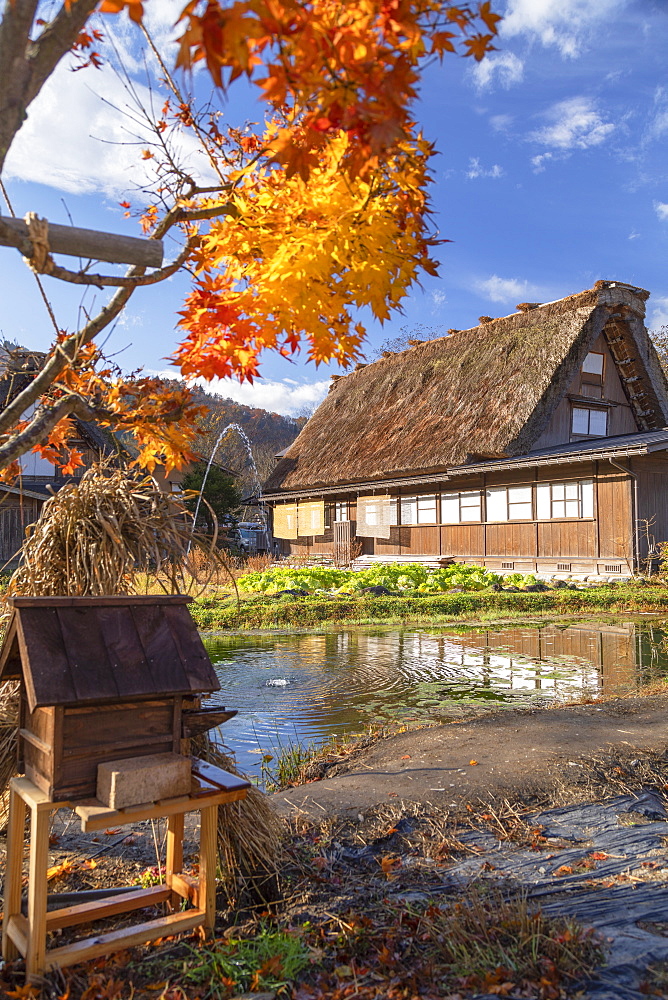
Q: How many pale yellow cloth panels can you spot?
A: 2